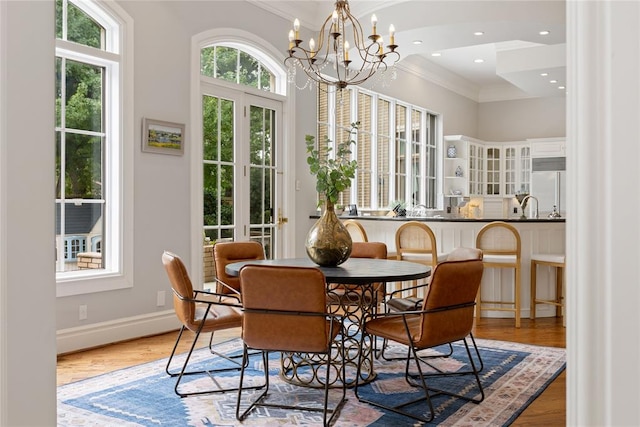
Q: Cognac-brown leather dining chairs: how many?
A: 6